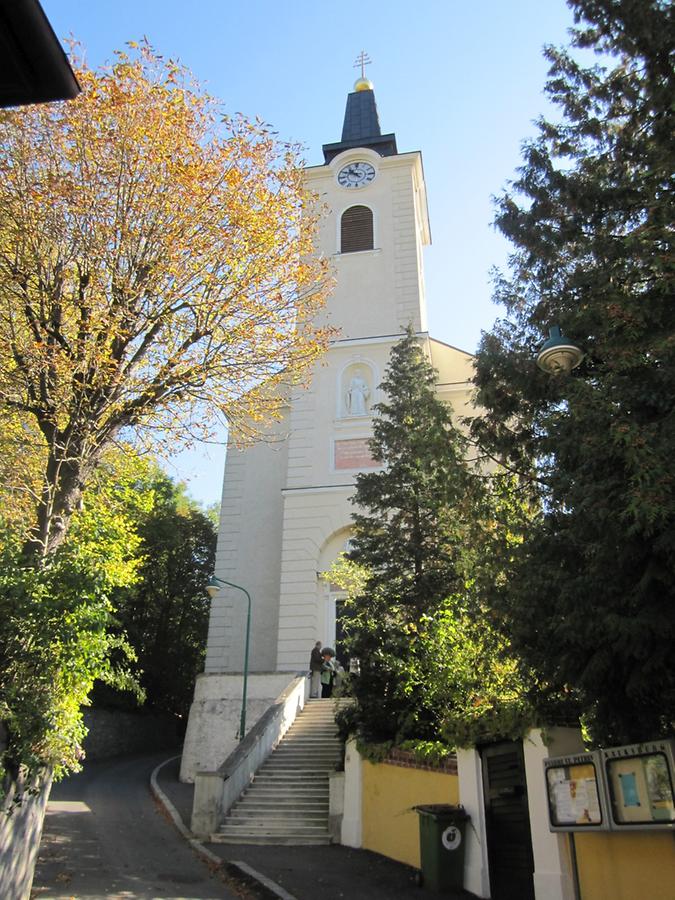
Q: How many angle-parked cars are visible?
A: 0